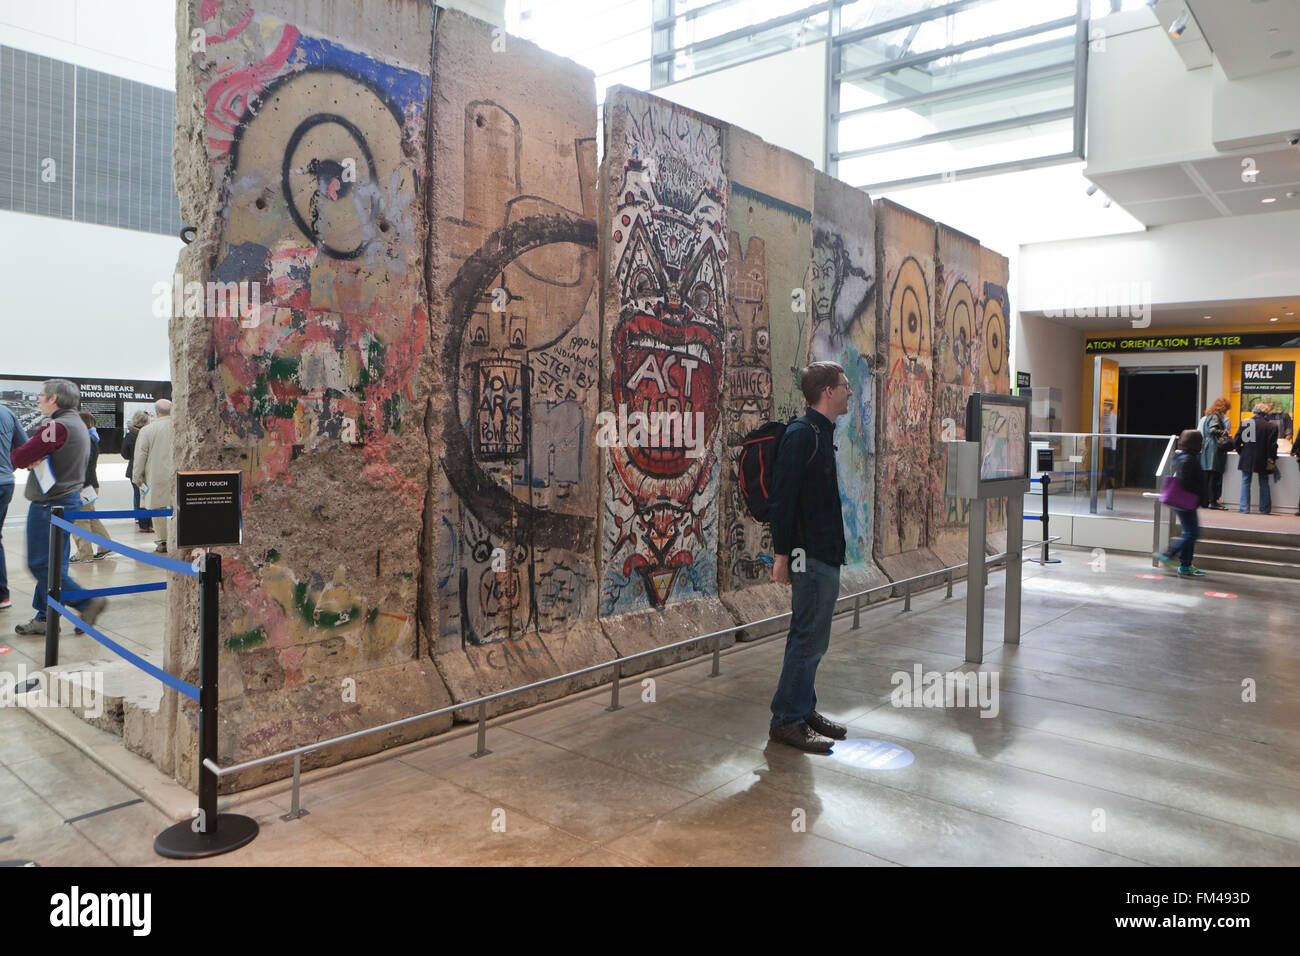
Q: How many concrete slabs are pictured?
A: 8